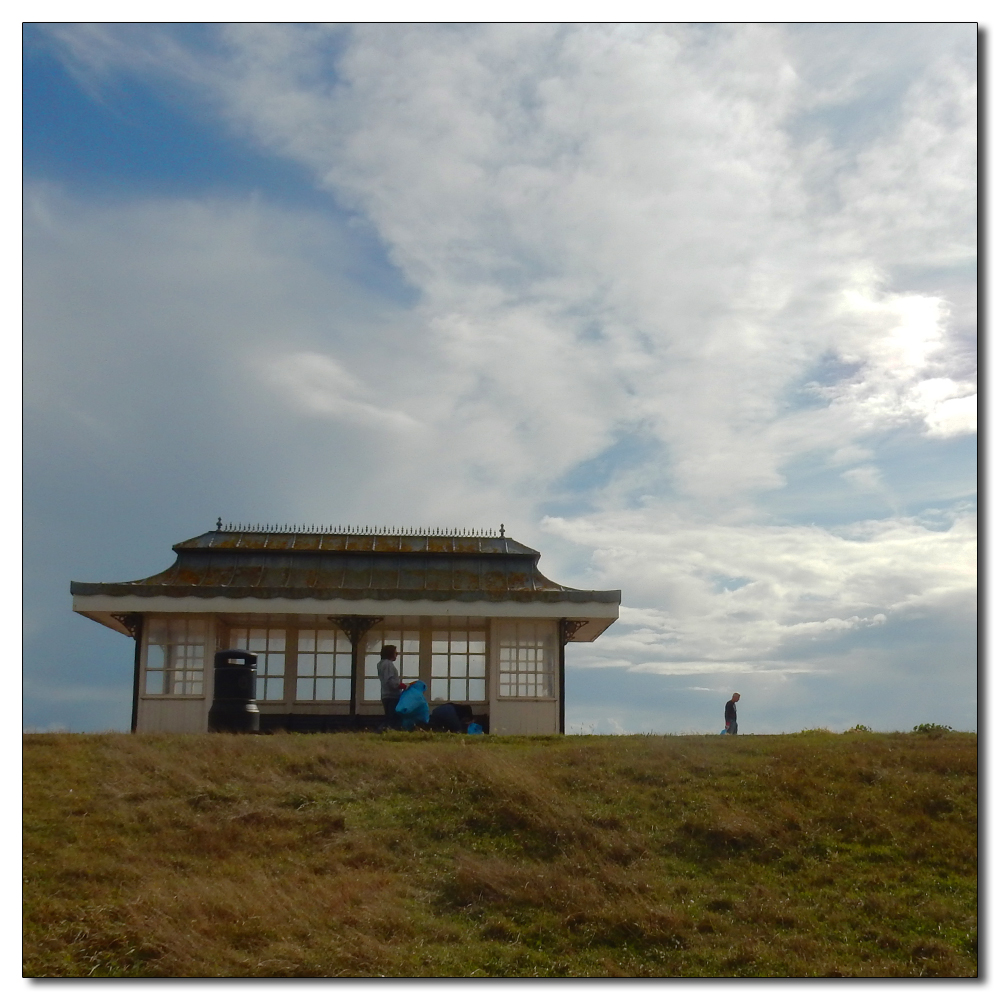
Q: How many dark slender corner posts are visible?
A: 2